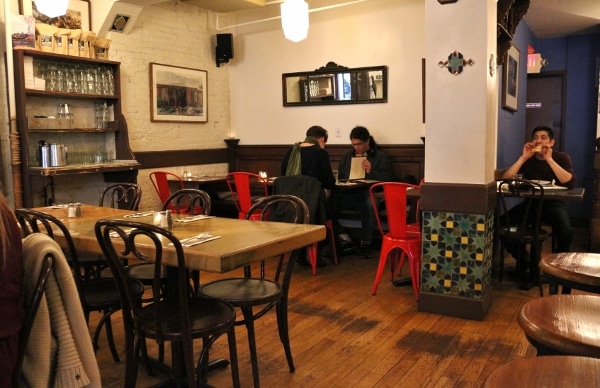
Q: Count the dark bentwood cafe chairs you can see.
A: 7